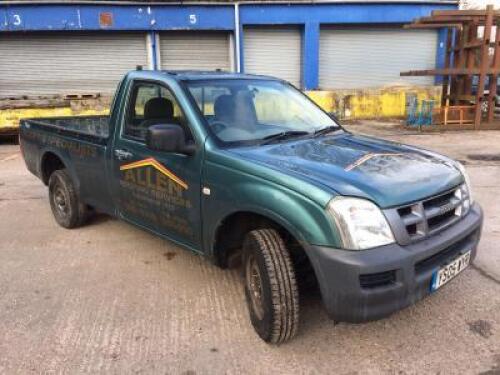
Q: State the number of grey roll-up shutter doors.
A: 4